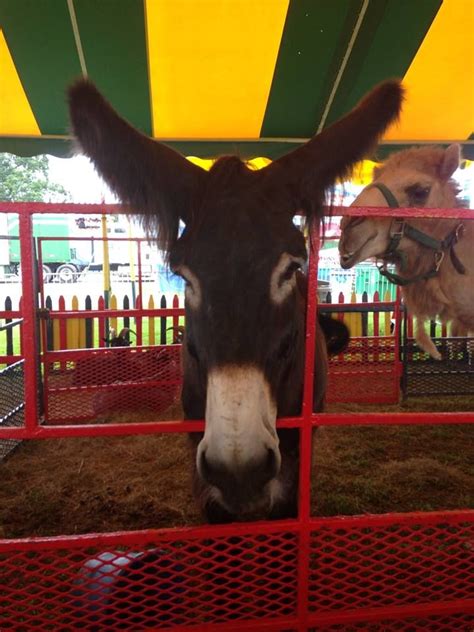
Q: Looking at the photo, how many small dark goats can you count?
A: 2